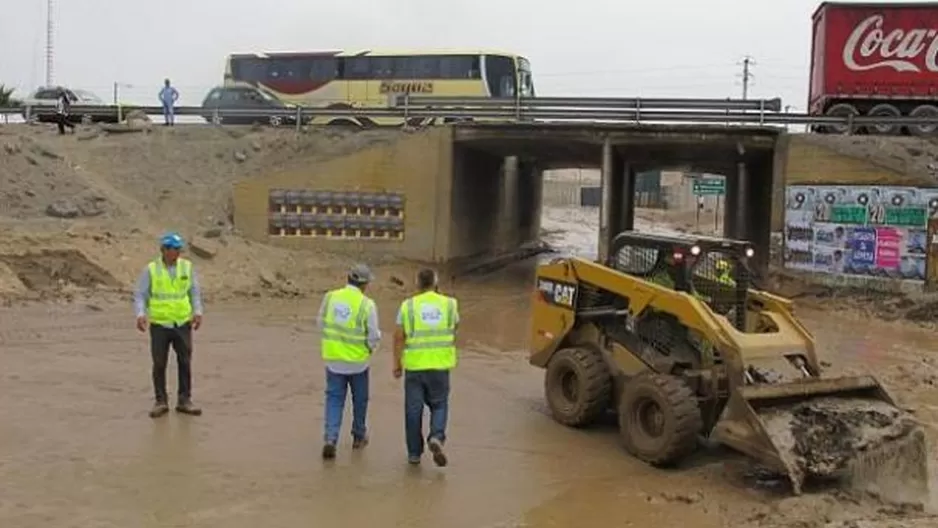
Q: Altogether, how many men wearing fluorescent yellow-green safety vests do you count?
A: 3